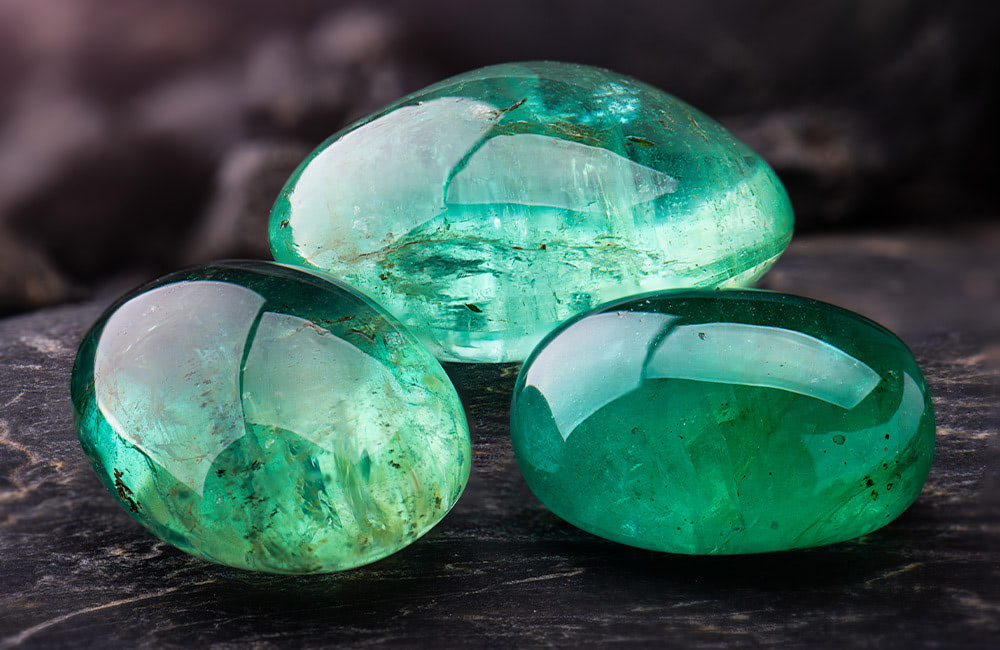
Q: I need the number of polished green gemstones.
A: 3